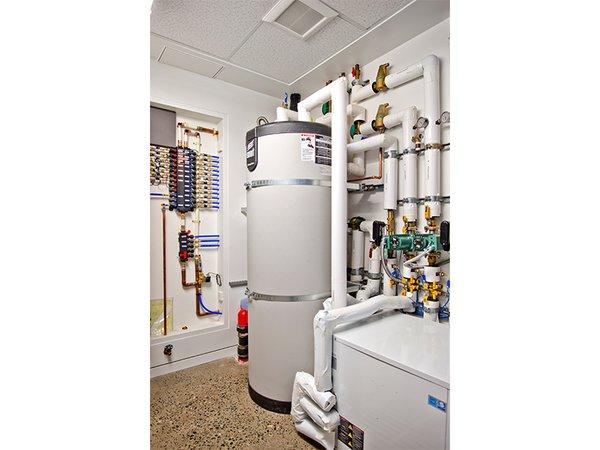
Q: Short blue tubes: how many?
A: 12